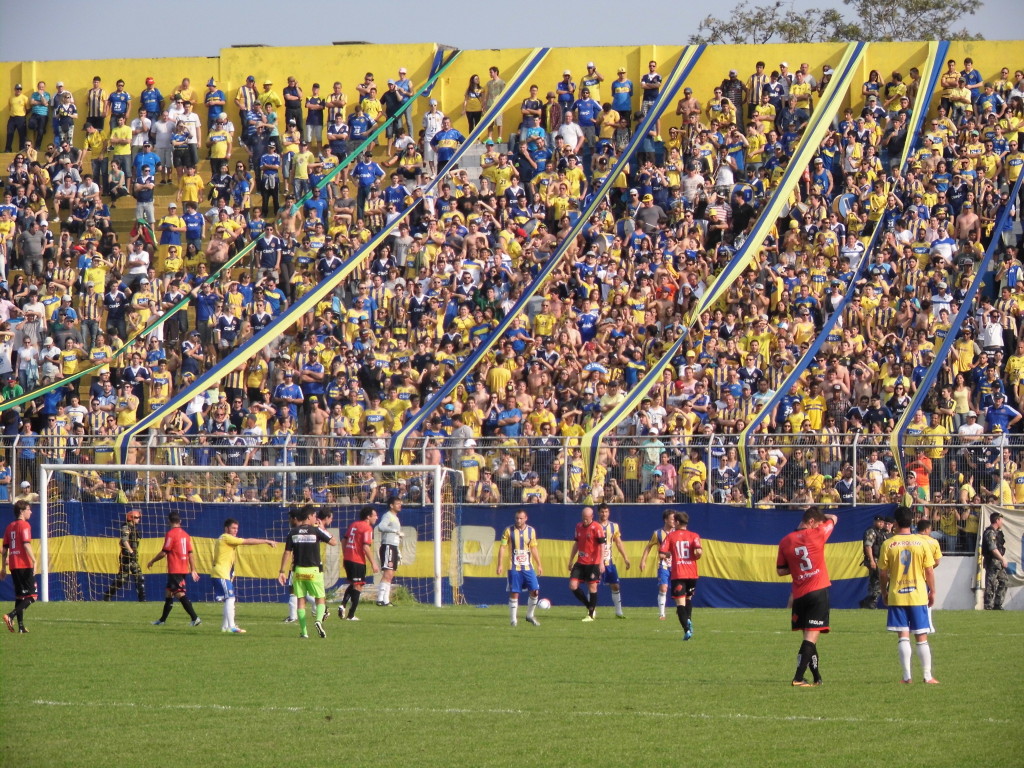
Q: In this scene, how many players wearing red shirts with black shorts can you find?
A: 6